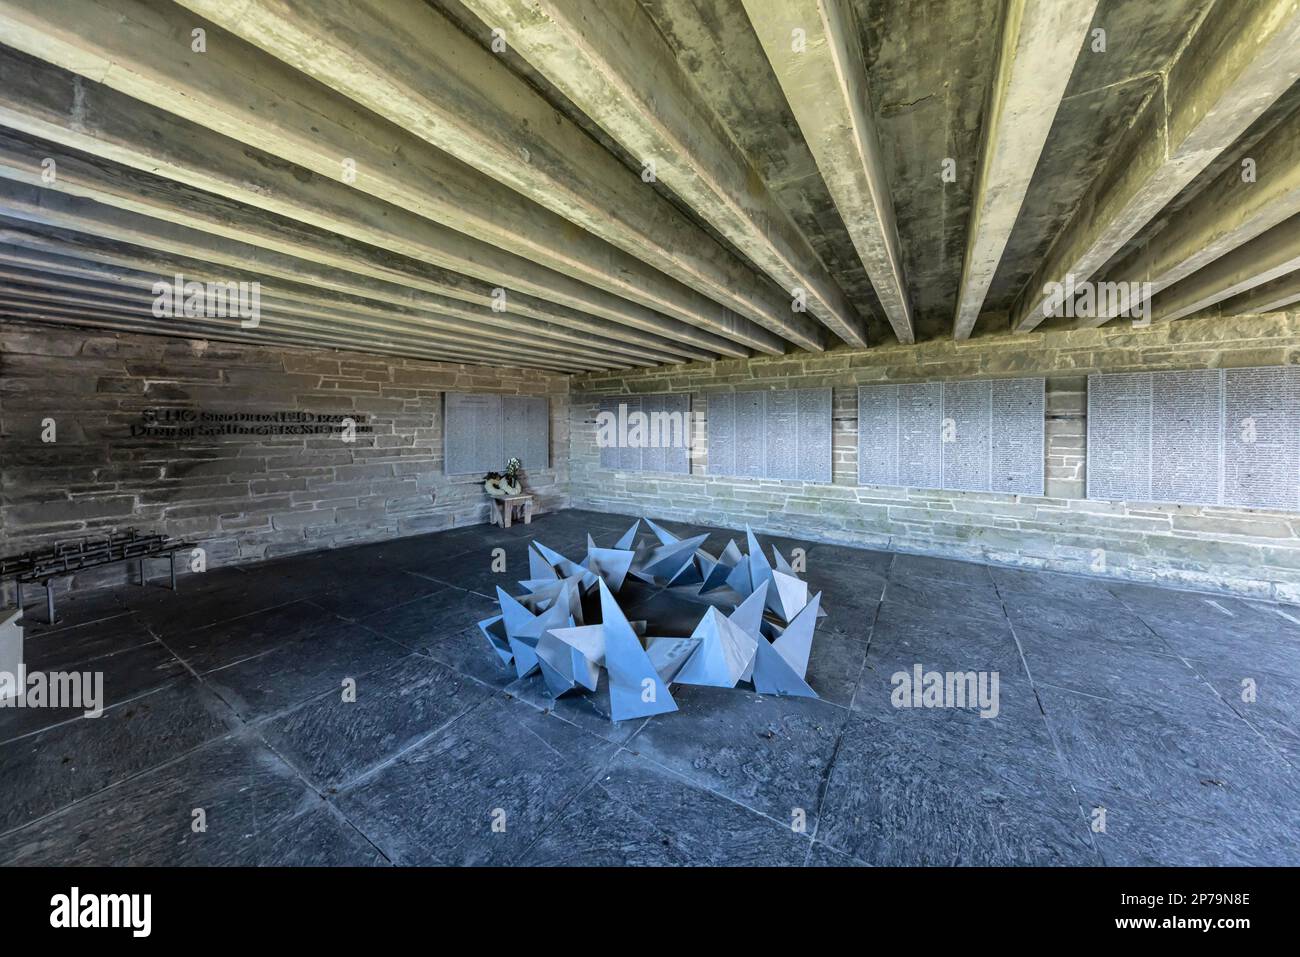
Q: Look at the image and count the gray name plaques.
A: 5